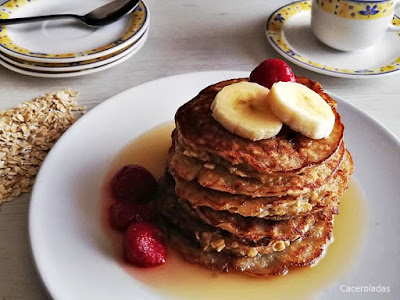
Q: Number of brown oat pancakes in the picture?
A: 6